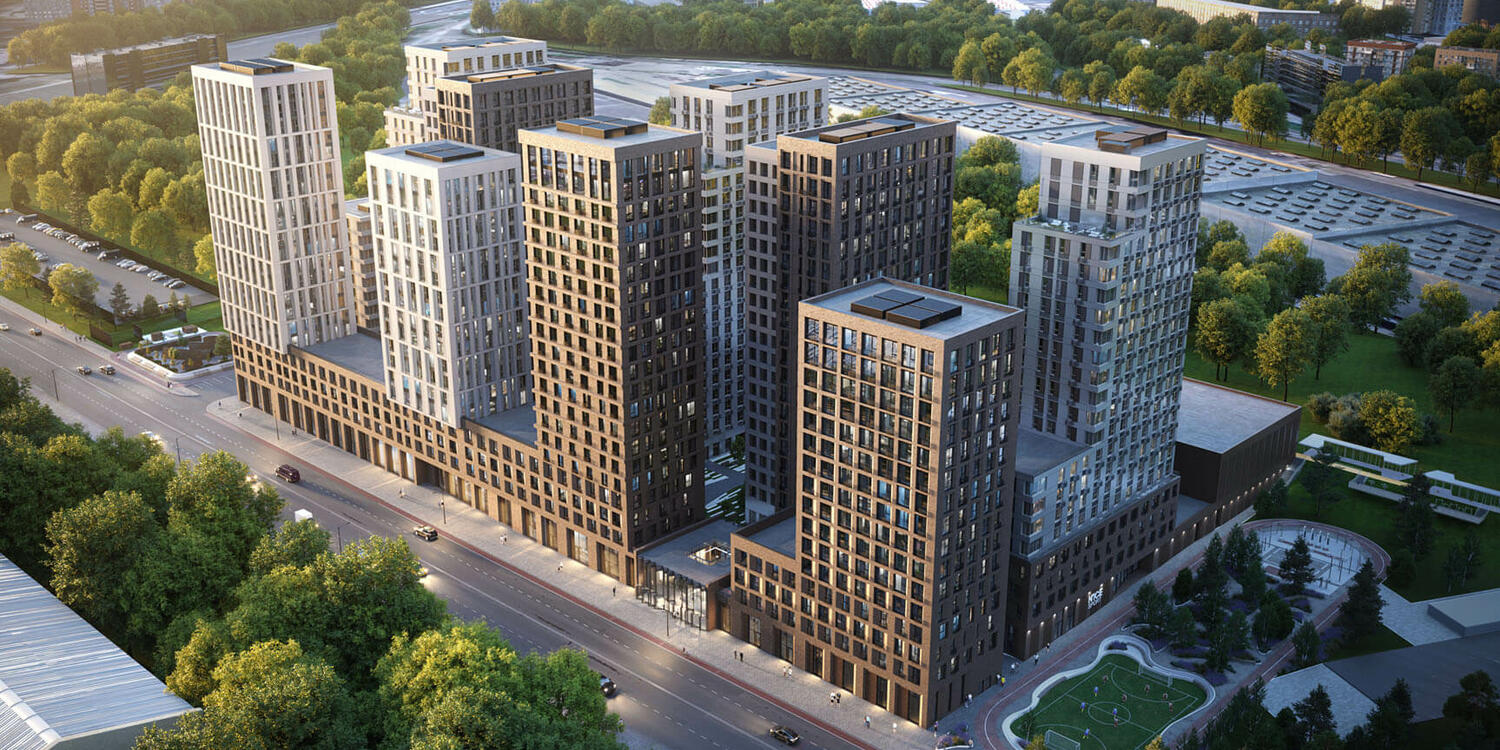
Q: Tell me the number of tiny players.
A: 10